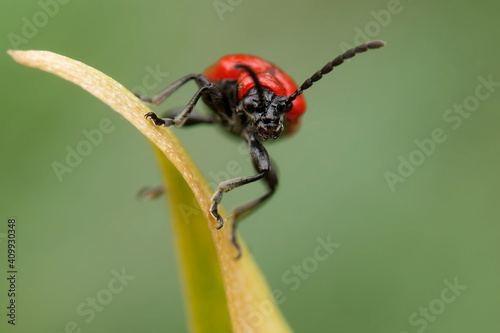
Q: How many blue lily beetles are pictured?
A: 0